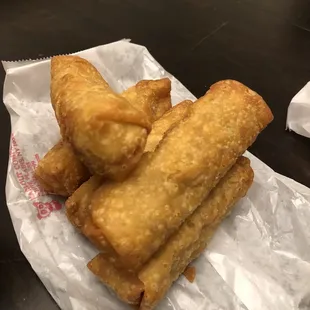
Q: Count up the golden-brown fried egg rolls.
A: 5